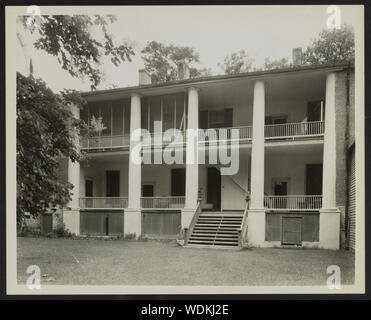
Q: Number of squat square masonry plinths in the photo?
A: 5